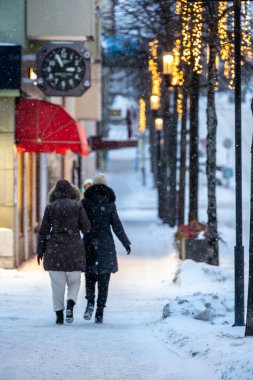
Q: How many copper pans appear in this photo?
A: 0